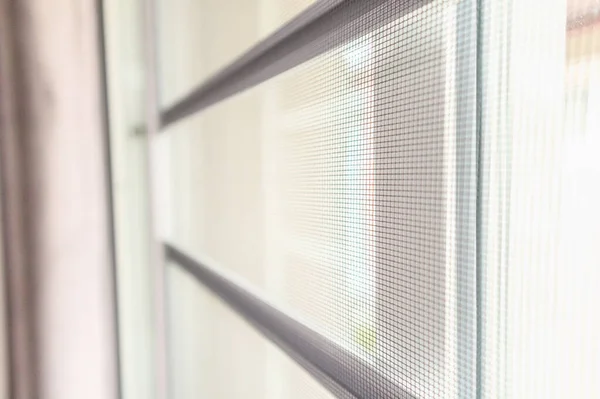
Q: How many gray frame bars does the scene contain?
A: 2